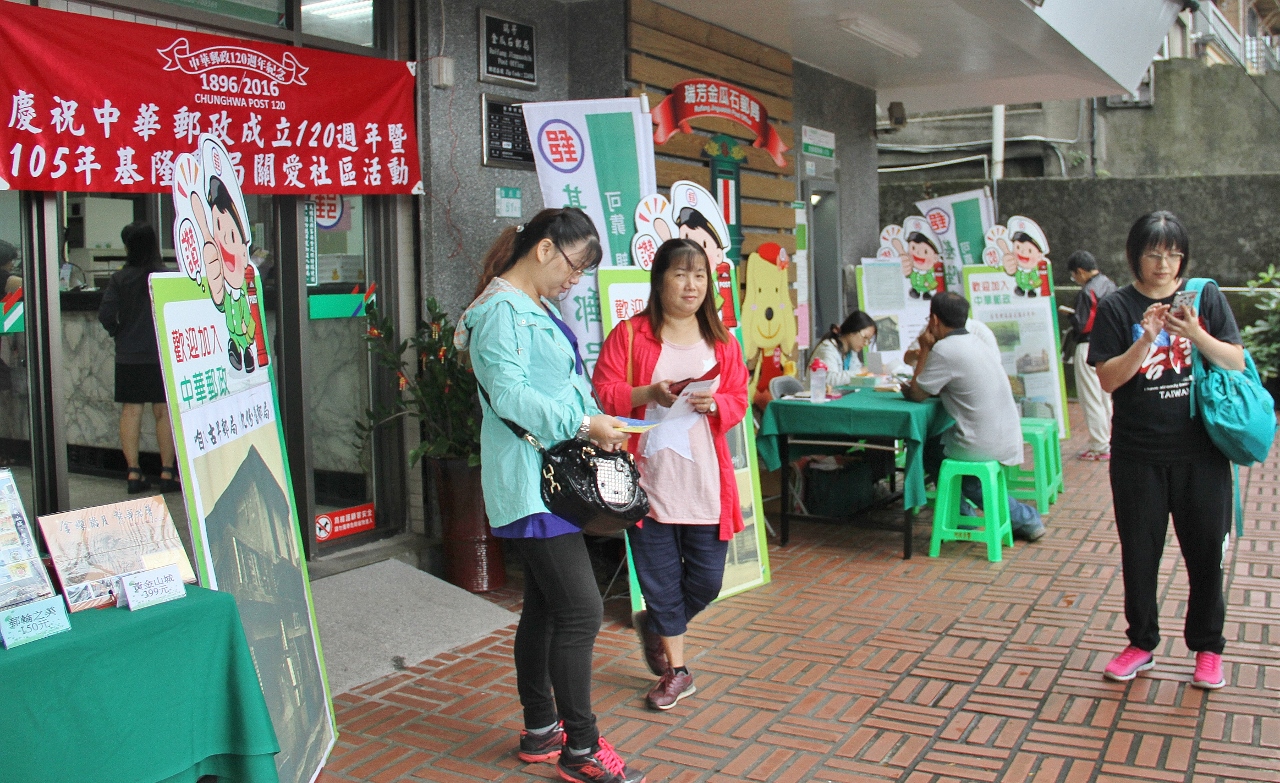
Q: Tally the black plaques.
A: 2